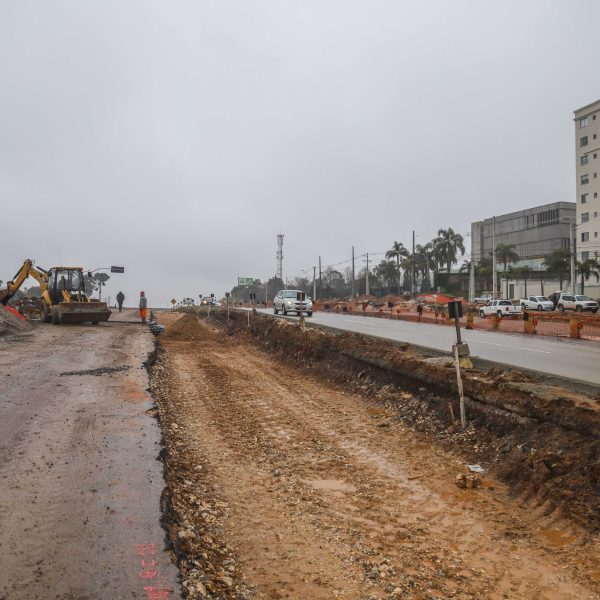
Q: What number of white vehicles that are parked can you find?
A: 4